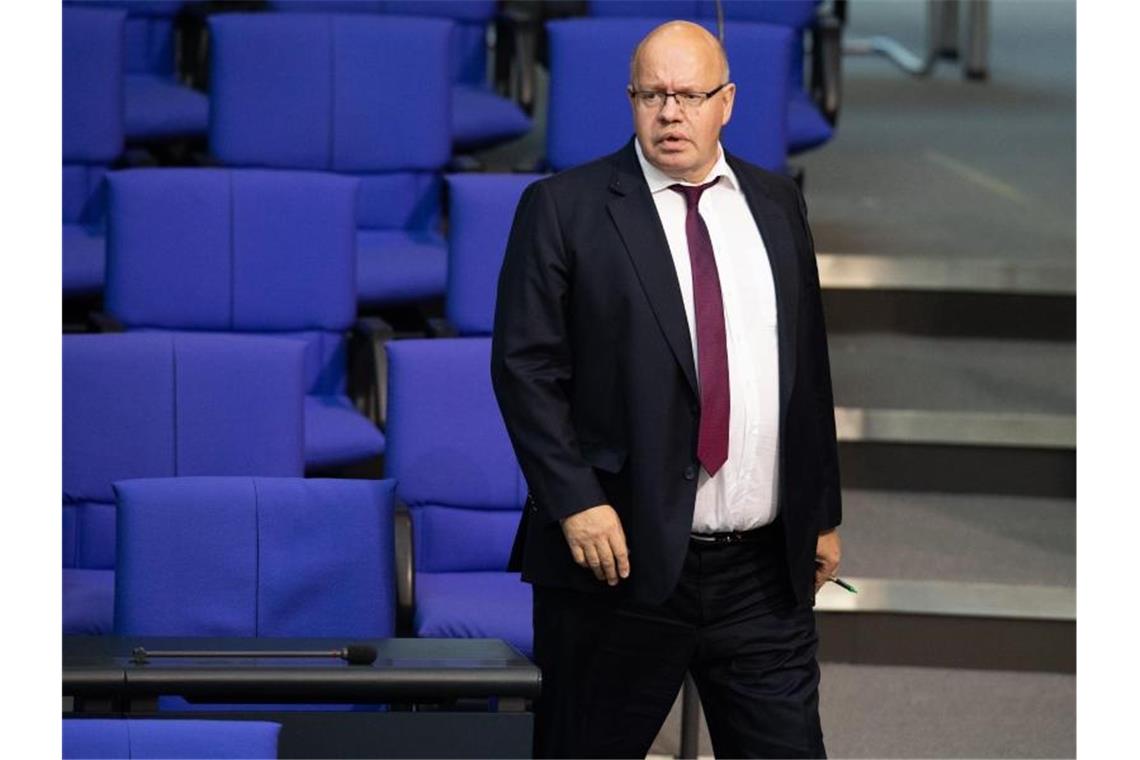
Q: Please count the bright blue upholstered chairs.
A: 12